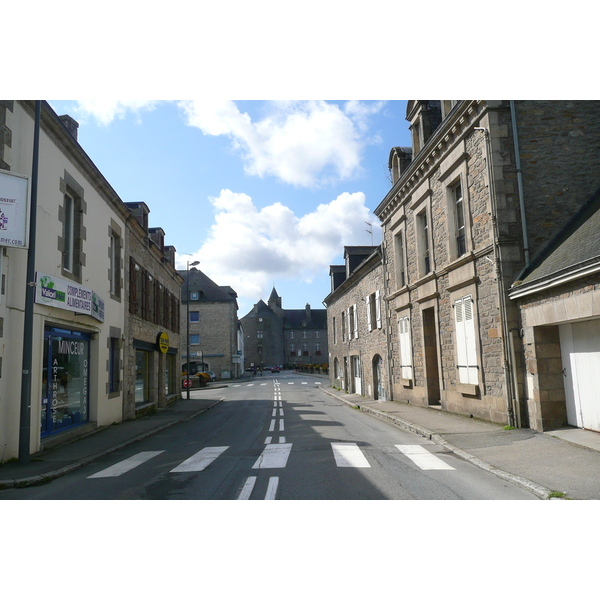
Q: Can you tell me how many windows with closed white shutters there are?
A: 2